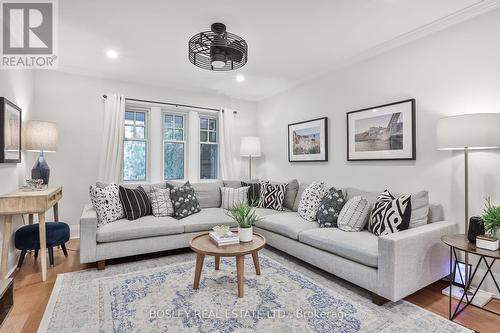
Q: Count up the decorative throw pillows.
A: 11